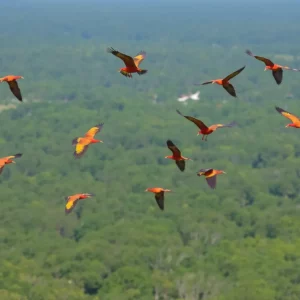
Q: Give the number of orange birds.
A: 12